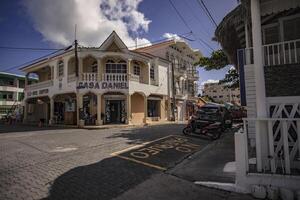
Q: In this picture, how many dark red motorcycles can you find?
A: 1